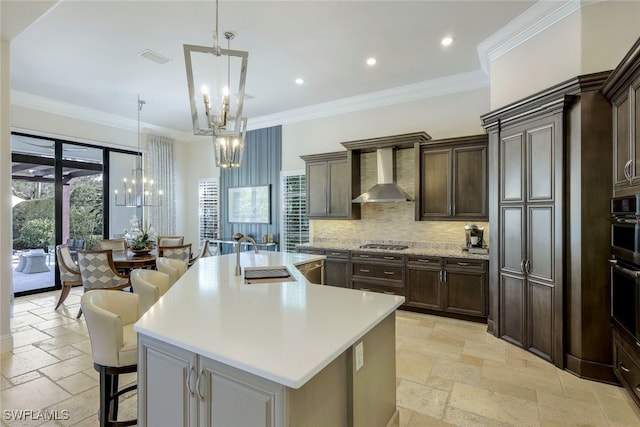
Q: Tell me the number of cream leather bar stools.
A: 3